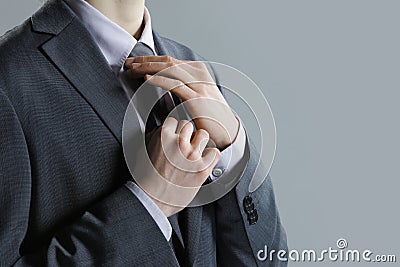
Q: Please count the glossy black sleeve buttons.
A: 4